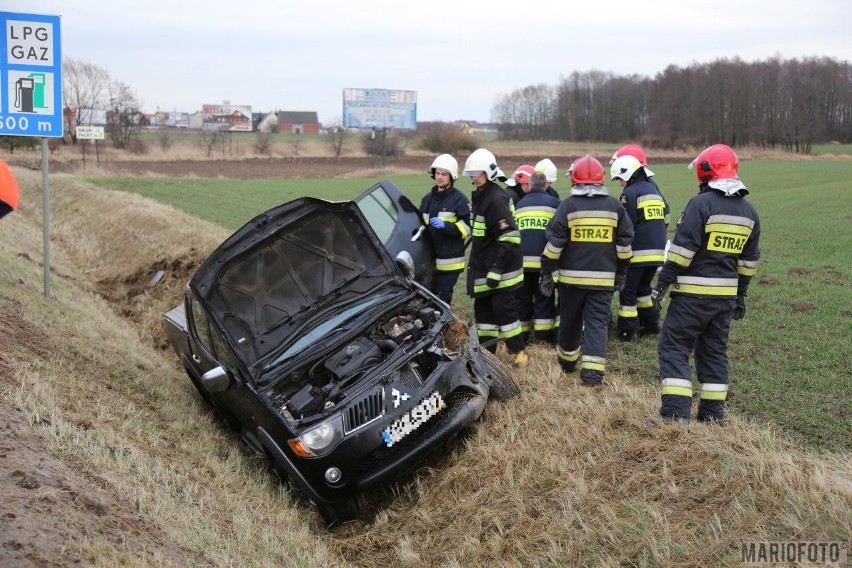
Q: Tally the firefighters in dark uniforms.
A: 9